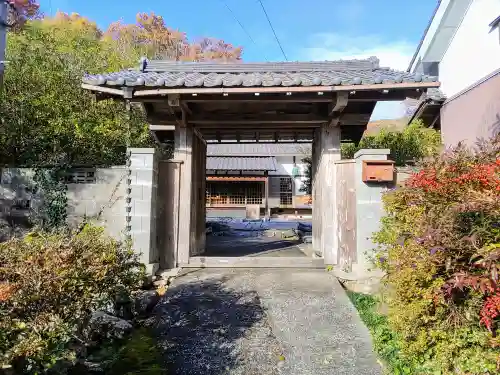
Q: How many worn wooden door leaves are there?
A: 2